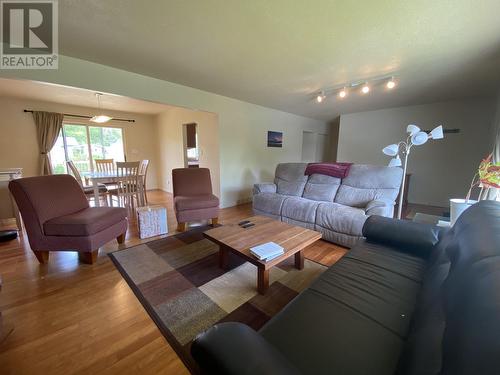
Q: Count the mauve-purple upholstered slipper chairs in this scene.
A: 2